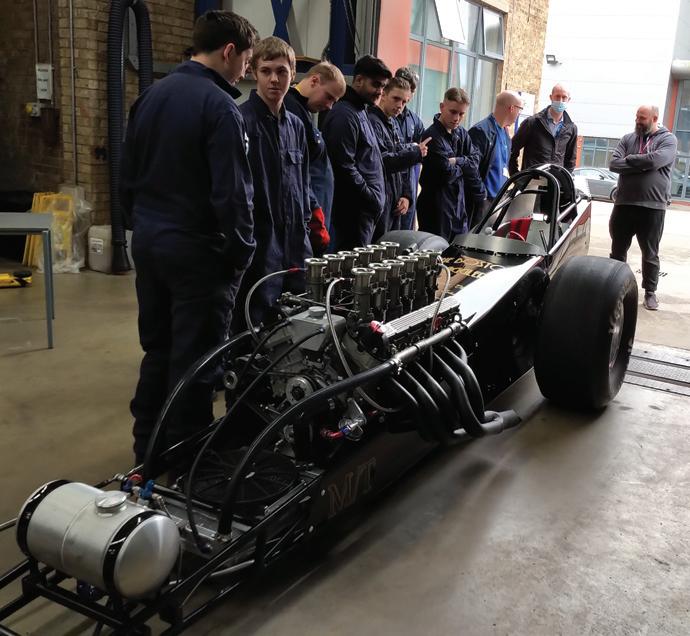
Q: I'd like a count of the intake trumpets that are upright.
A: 12